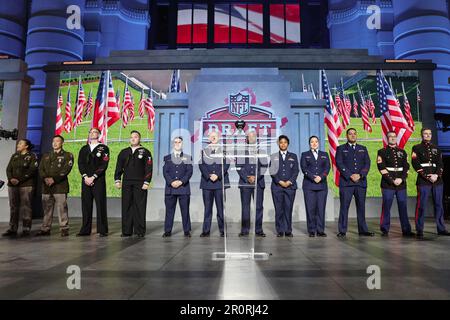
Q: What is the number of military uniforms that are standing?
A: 12